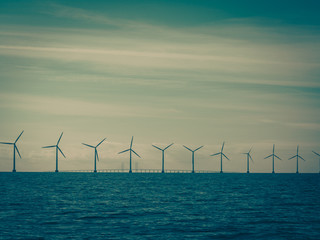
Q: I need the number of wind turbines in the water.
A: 11